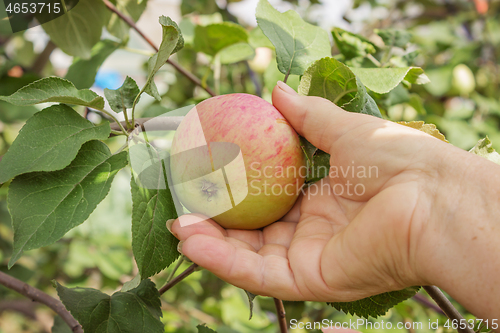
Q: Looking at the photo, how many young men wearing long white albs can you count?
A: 0